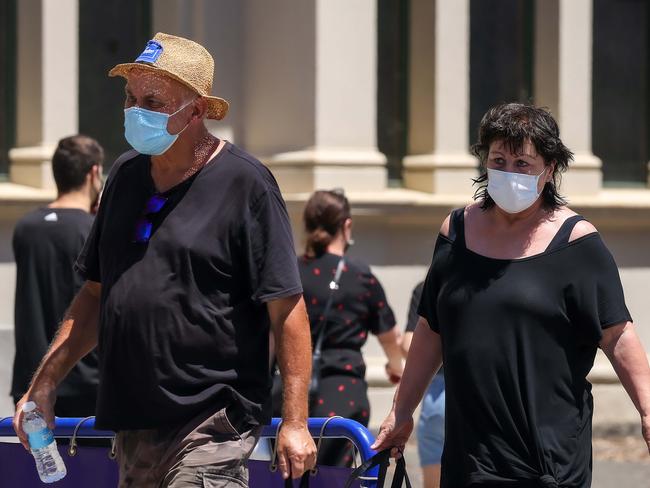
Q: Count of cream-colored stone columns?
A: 4